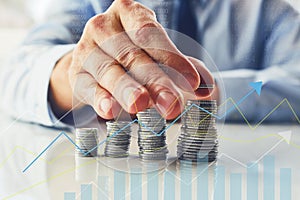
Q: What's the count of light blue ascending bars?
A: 14